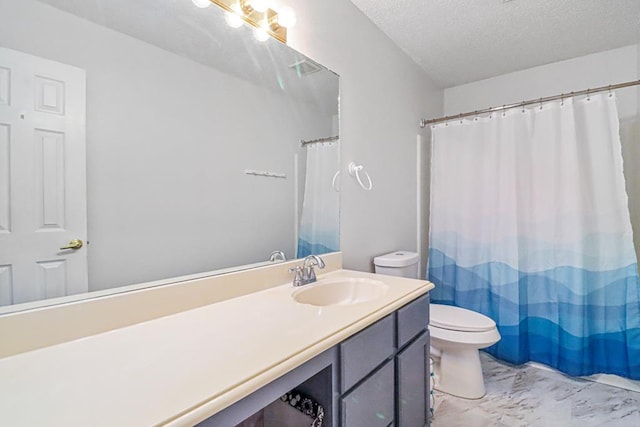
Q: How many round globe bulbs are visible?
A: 5